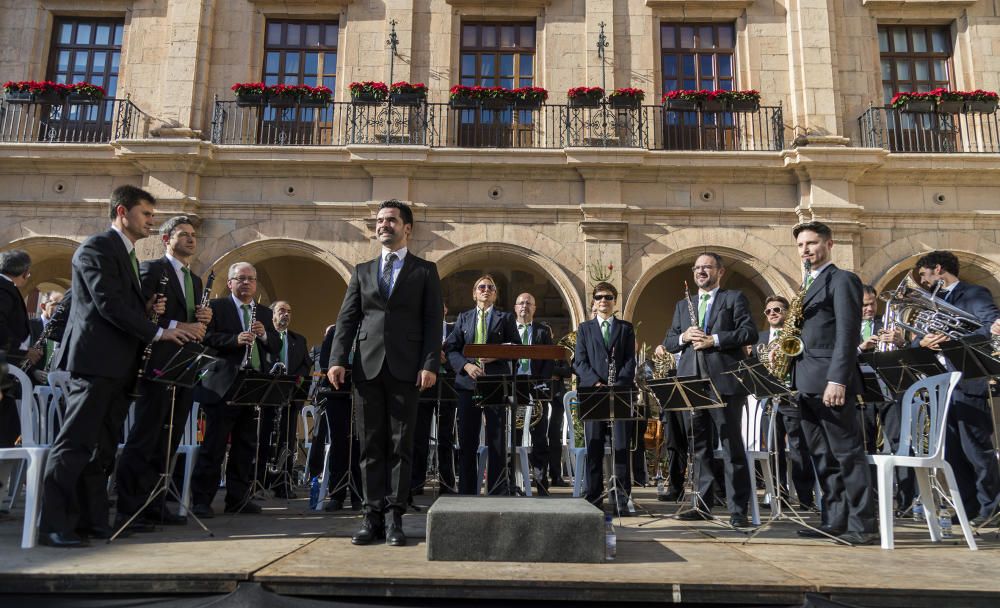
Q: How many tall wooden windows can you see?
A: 5